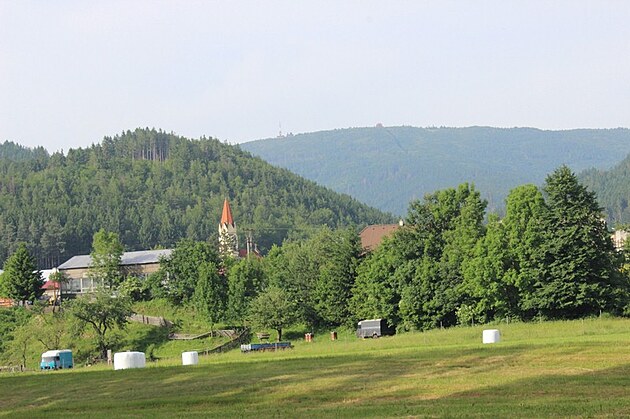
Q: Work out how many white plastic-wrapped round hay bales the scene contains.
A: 3